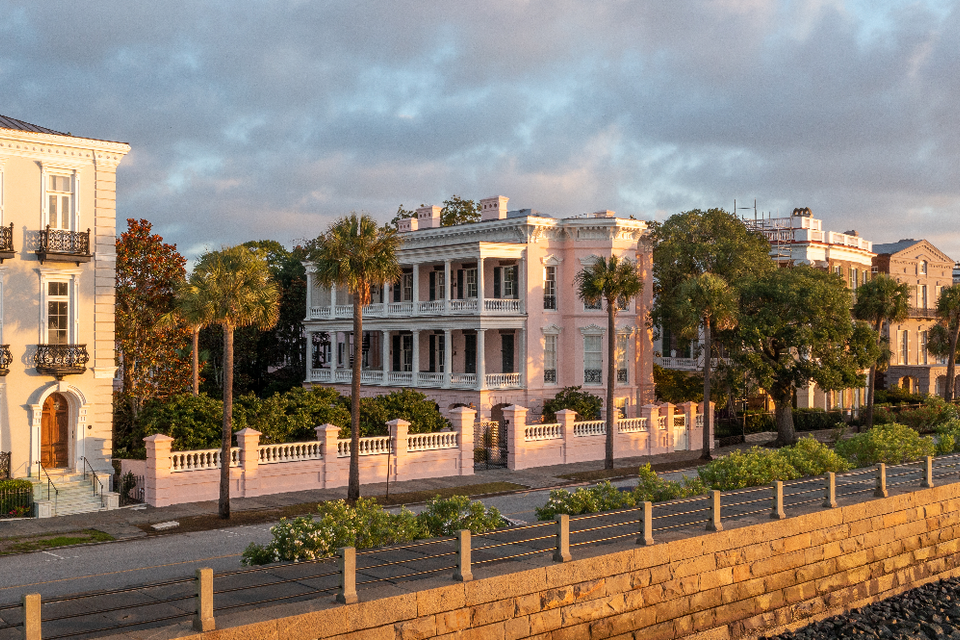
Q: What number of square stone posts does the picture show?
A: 11